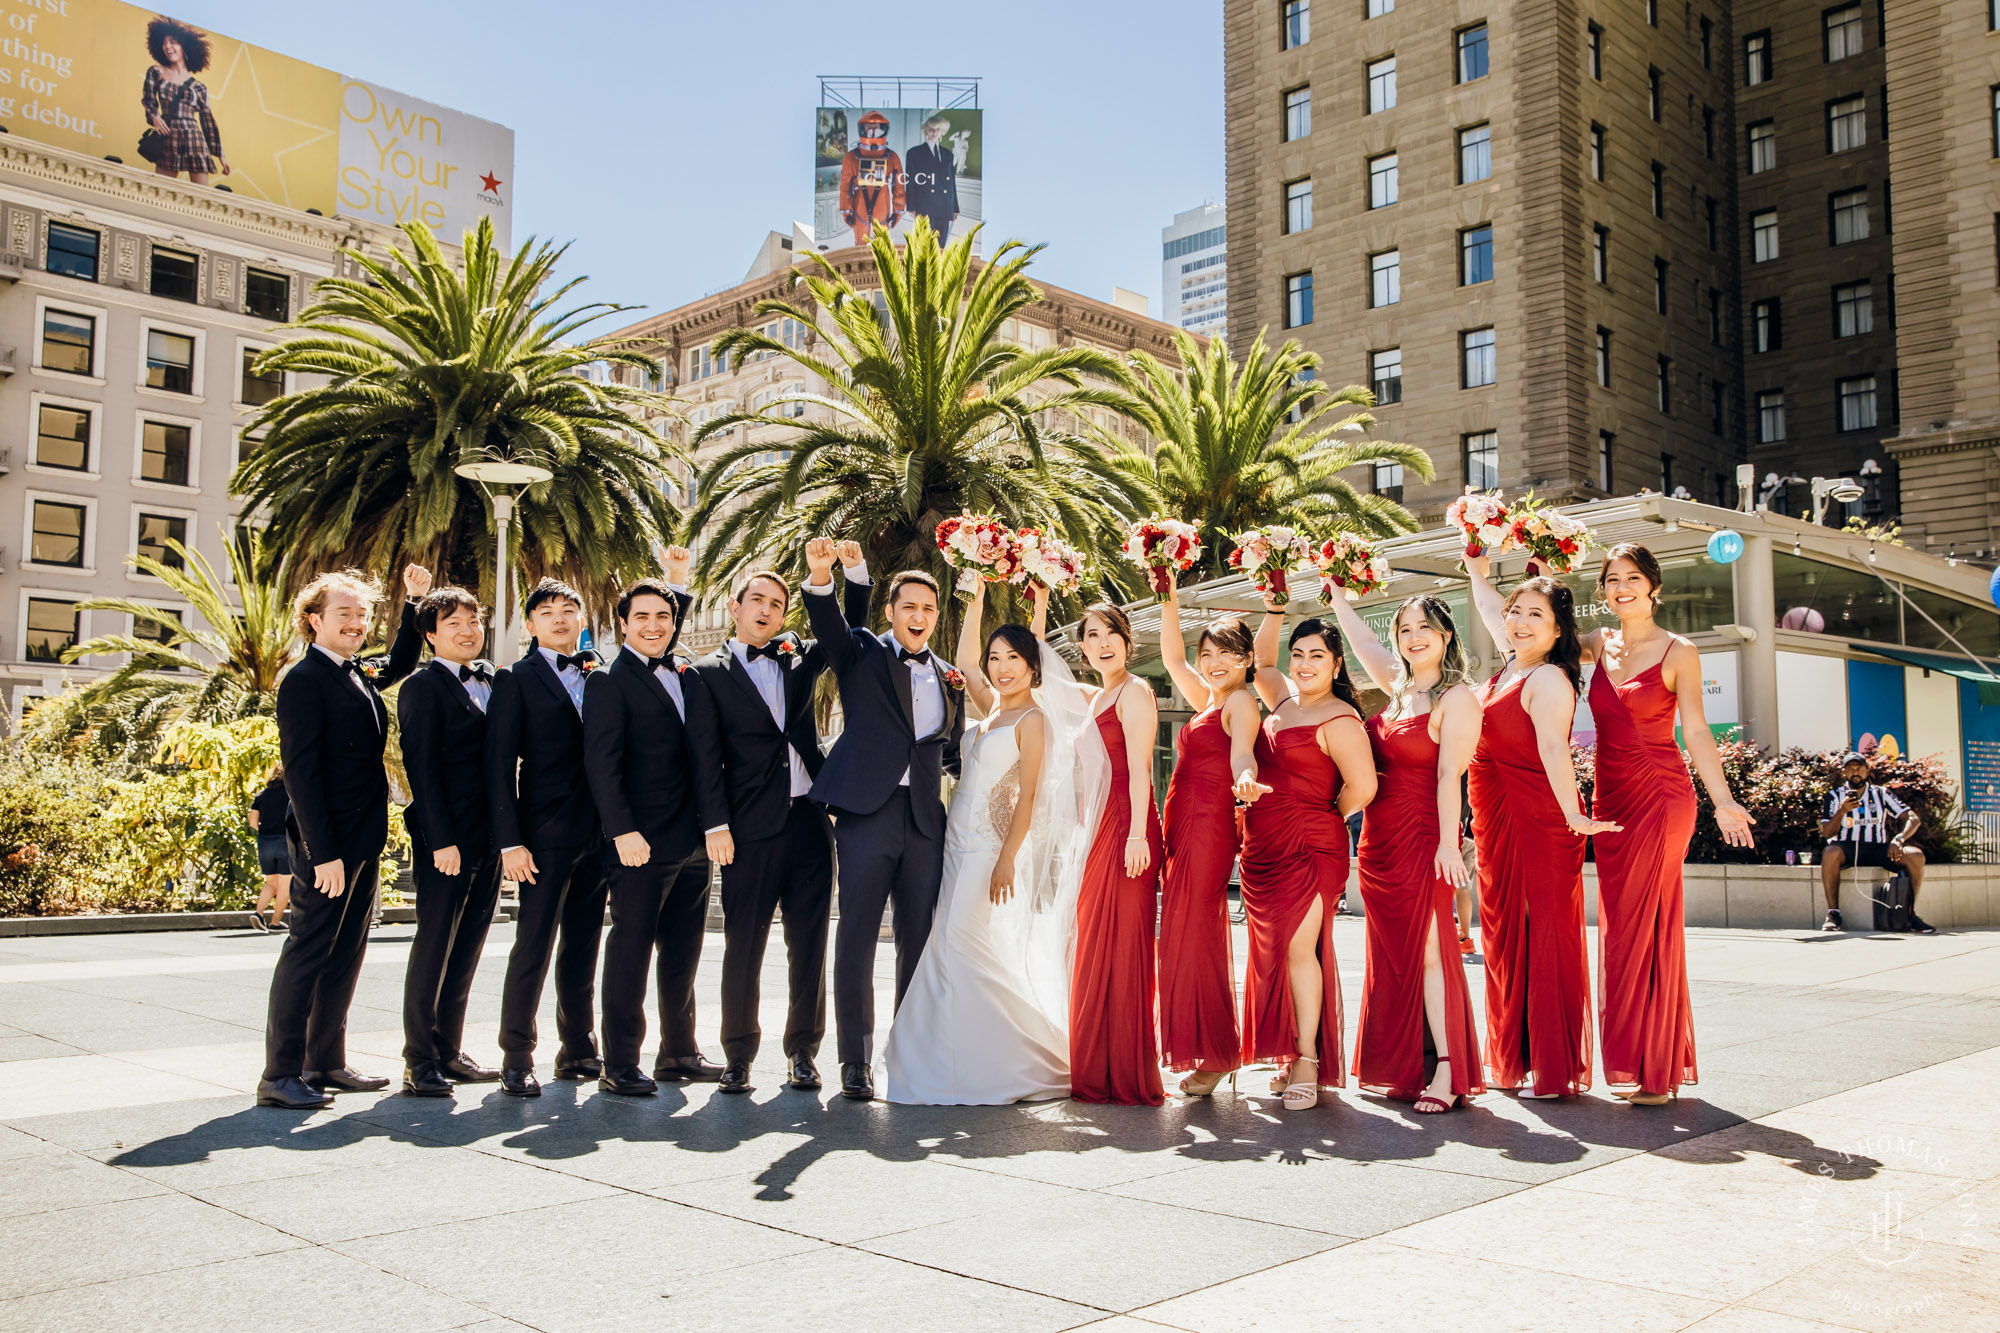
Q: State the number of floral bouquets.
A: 7